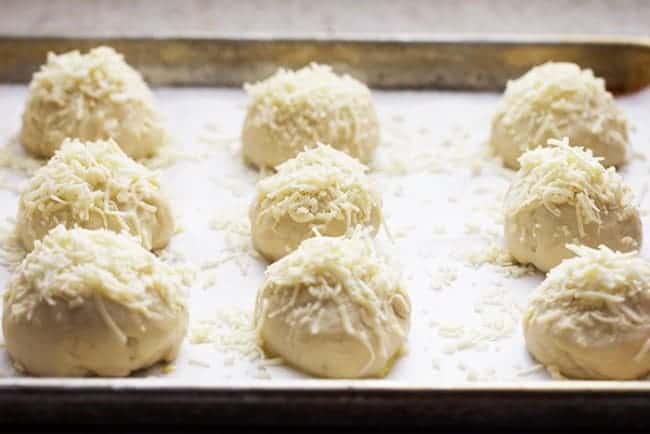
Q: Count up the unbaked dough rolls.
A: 9